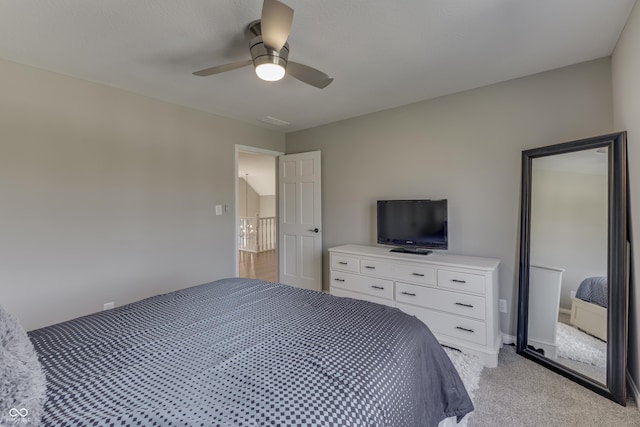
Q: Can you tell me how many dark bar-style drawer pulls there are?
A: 9